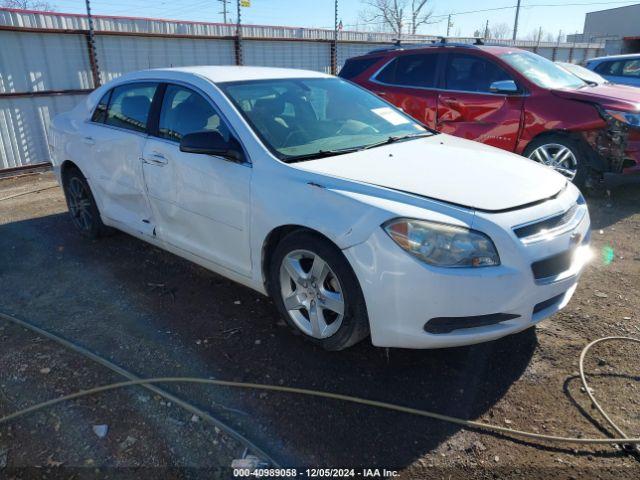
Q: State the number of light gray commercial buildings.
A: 1